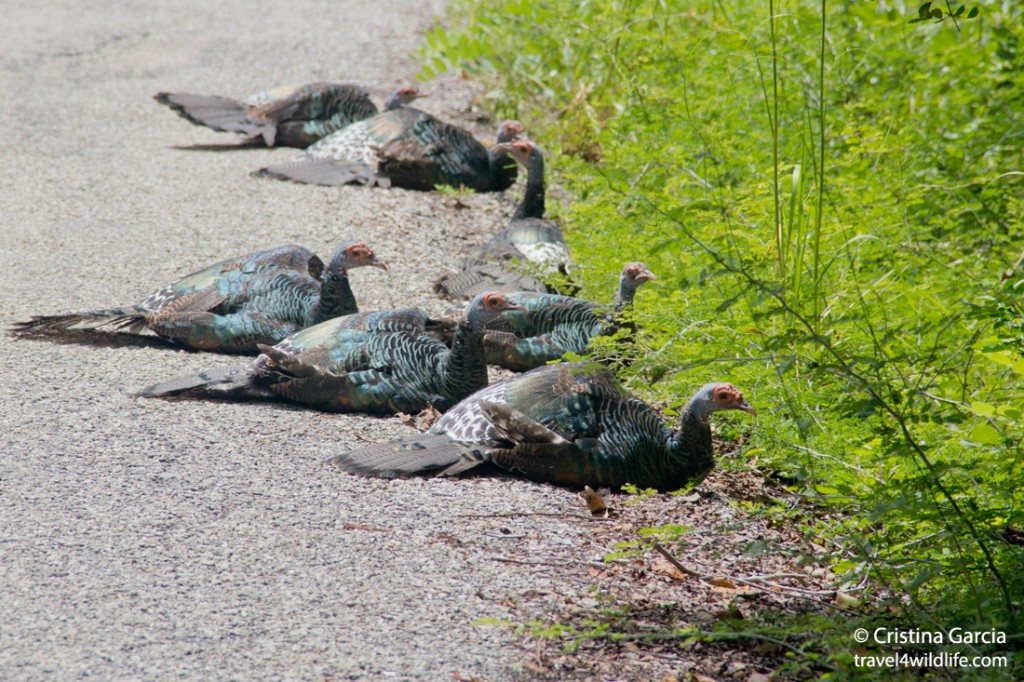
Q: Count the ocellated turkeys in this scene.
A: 7